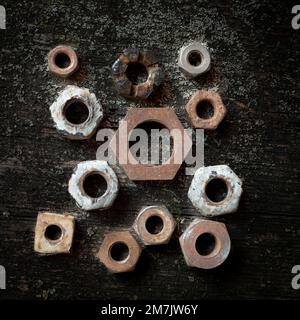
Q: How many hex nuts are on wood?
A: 11